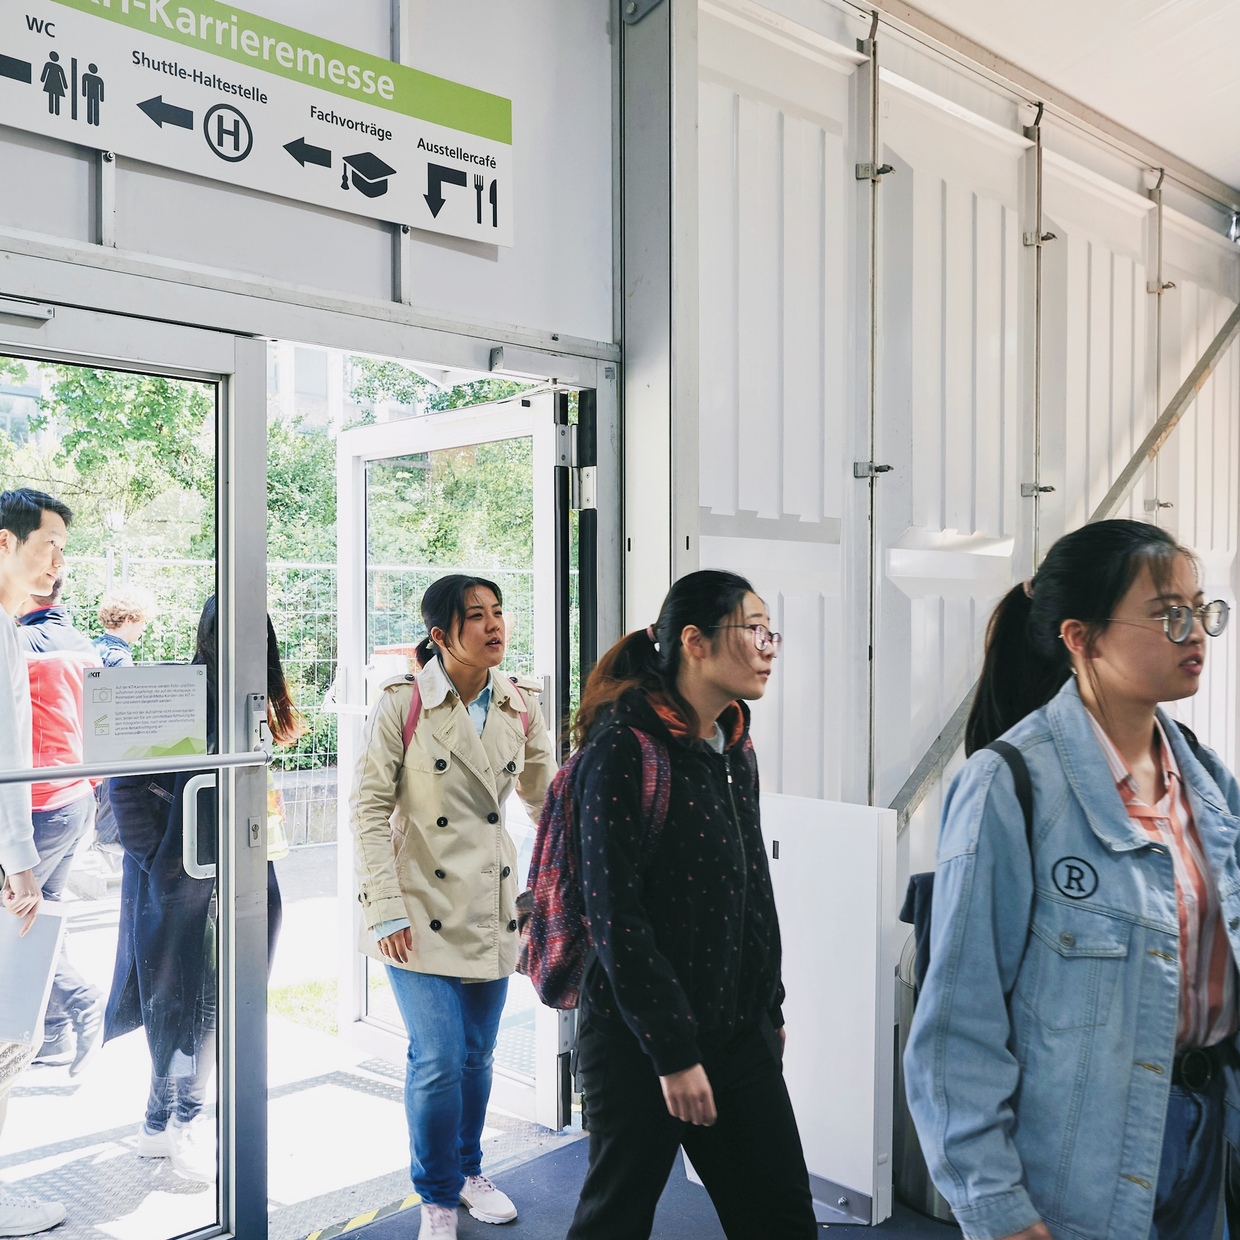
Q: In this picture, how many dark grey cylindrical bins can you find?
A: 1